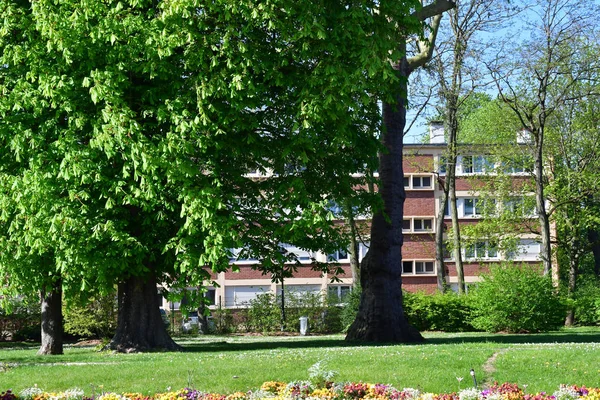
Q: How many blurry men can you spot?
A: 0